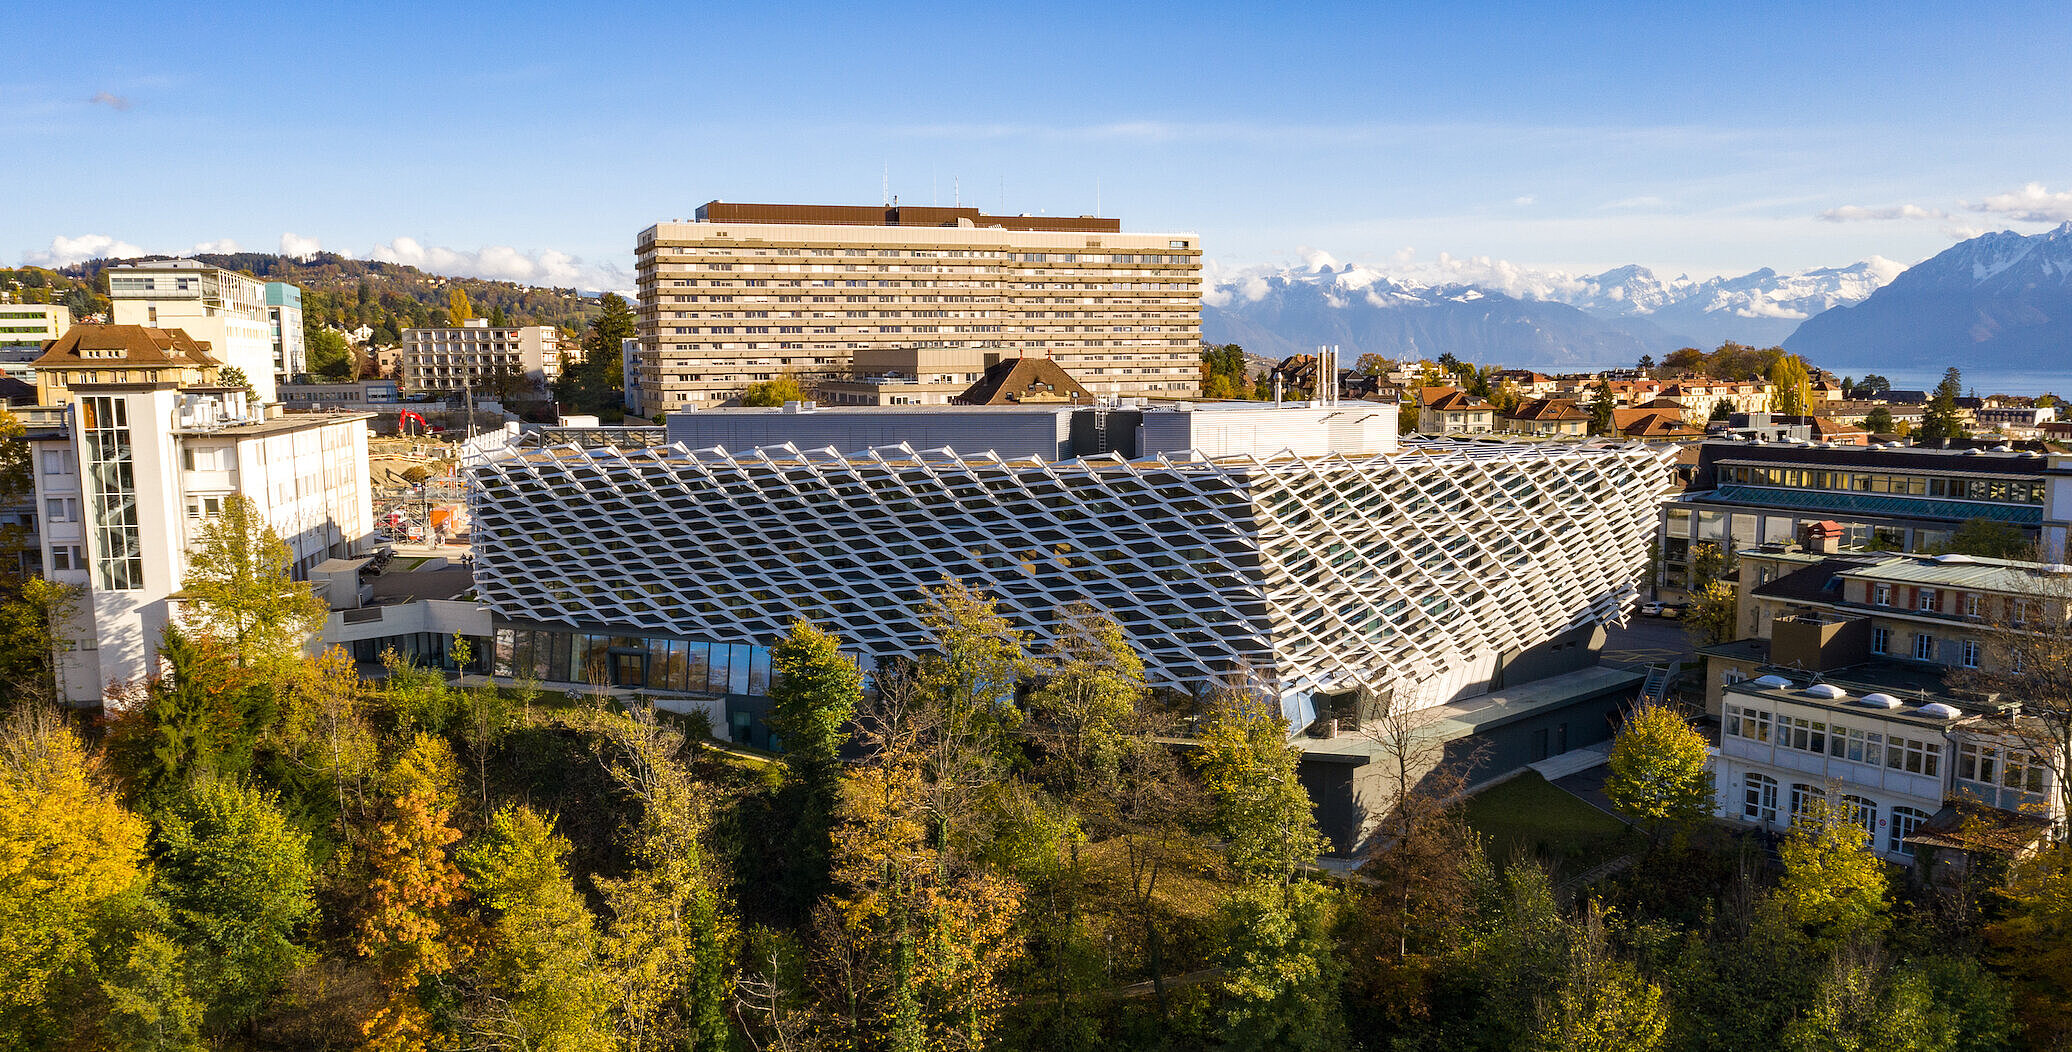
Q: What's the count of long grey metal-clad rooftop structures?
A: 2